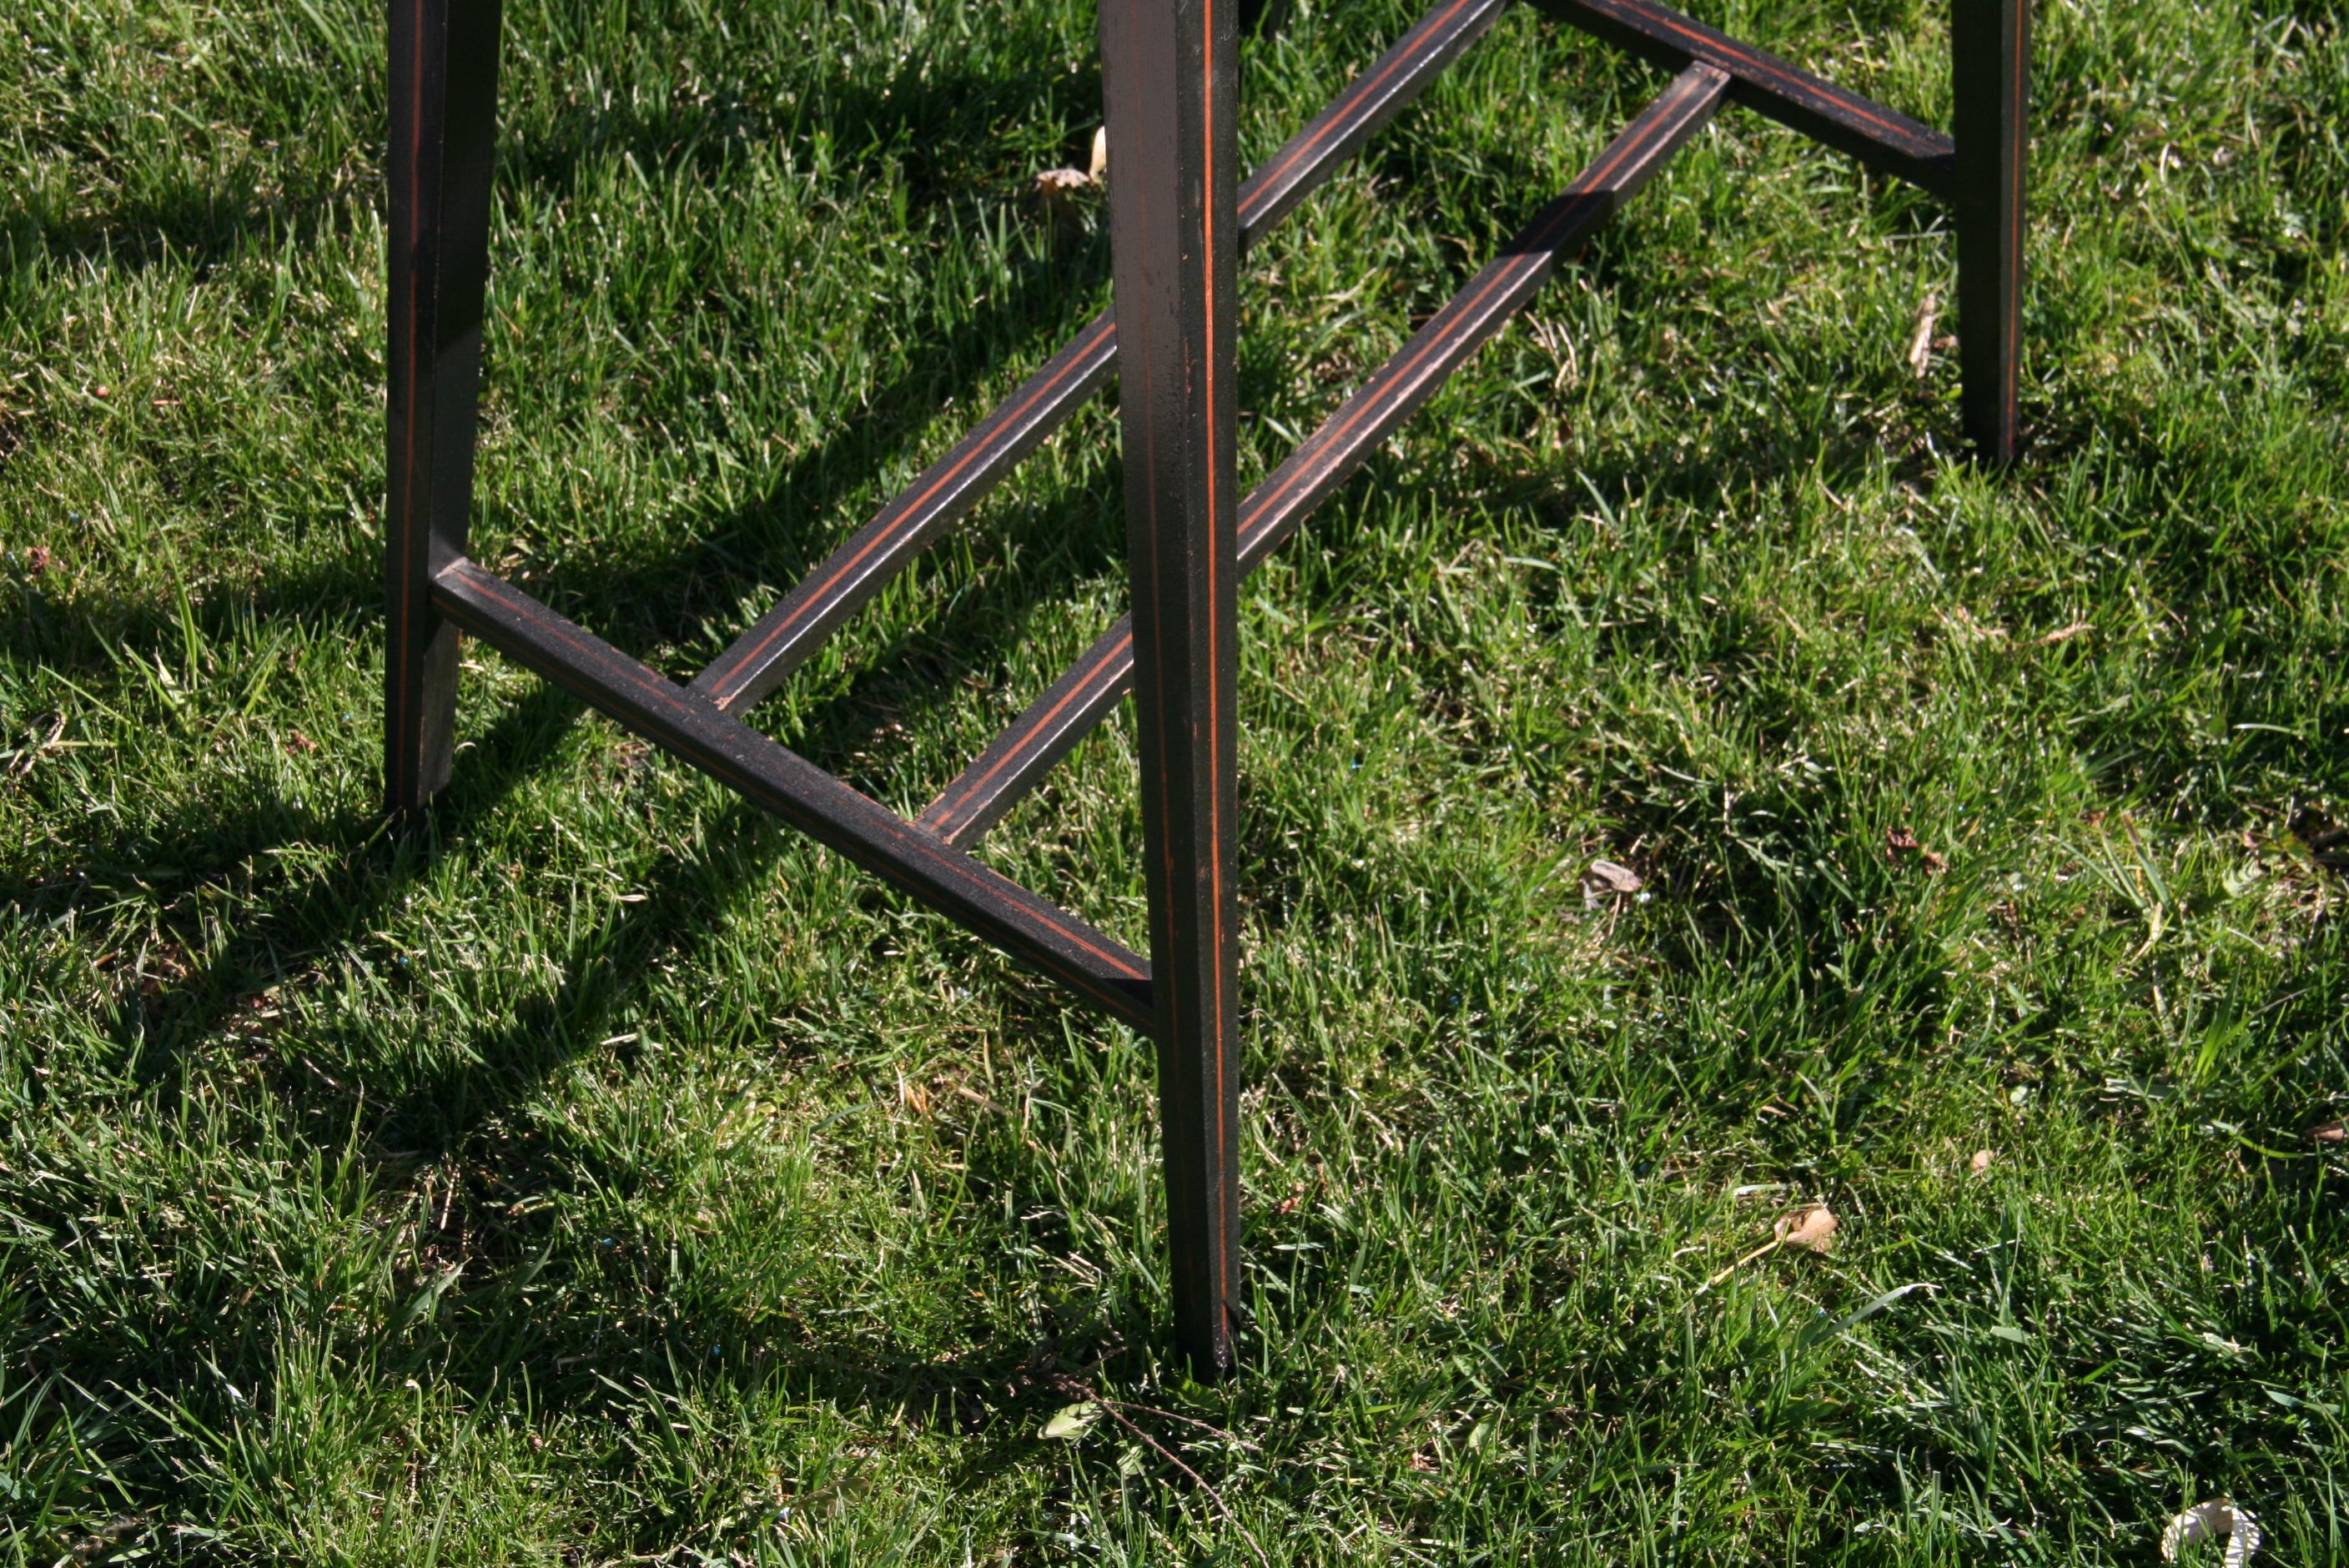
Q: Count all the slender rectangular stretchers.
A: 4